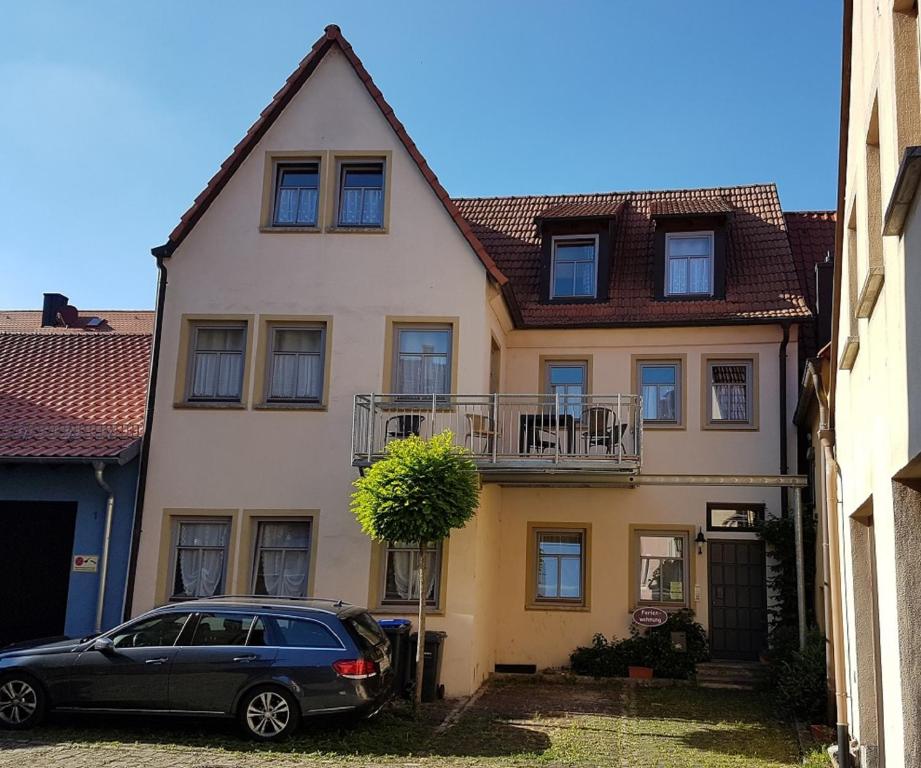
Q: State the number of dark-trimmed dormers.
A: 2